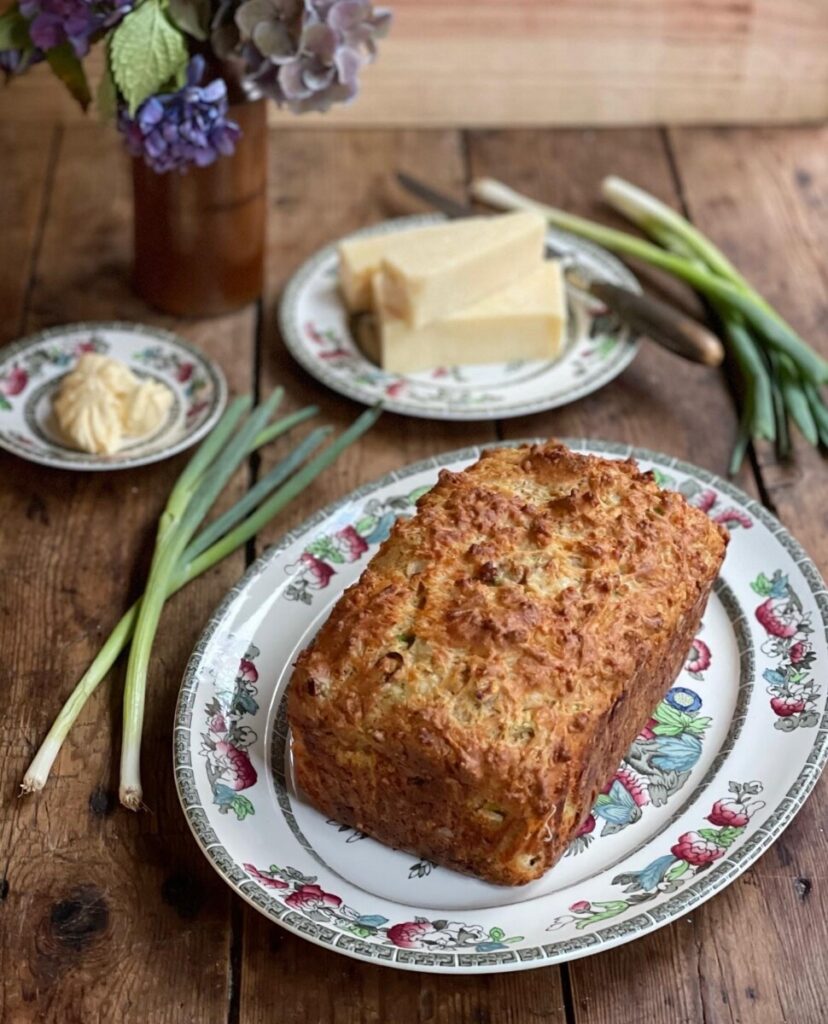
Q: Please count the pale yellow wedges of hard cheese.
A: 3